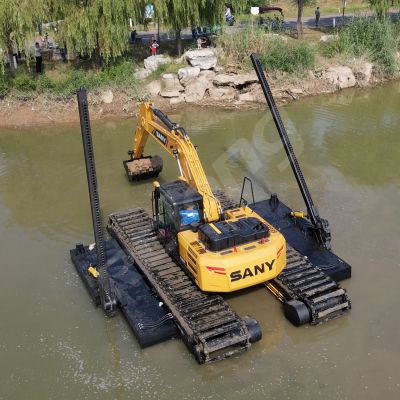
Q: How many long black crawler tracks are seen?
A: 2